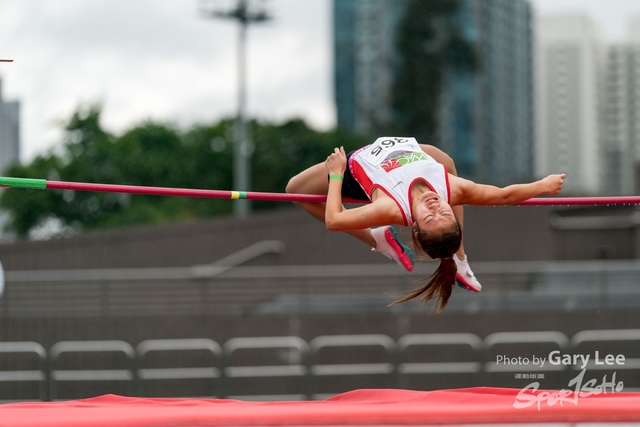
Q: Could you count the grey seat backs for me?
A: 8